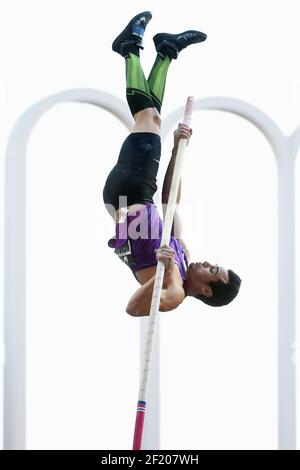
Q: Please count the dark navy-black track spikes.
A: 2